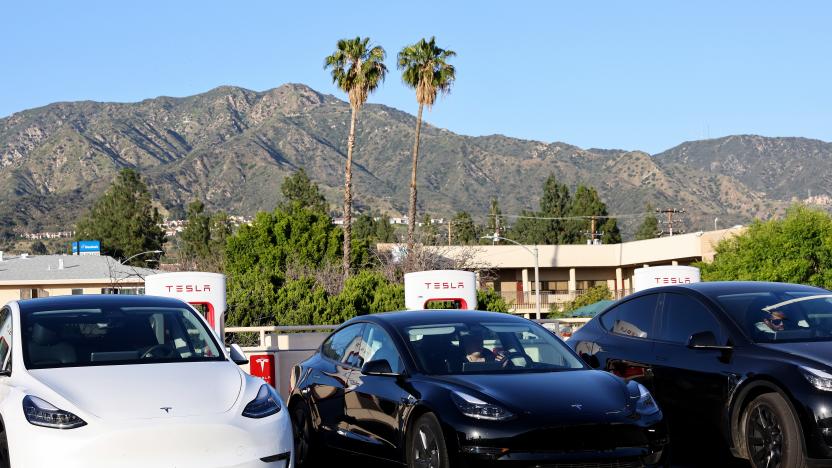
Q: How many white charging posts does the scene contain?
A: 3